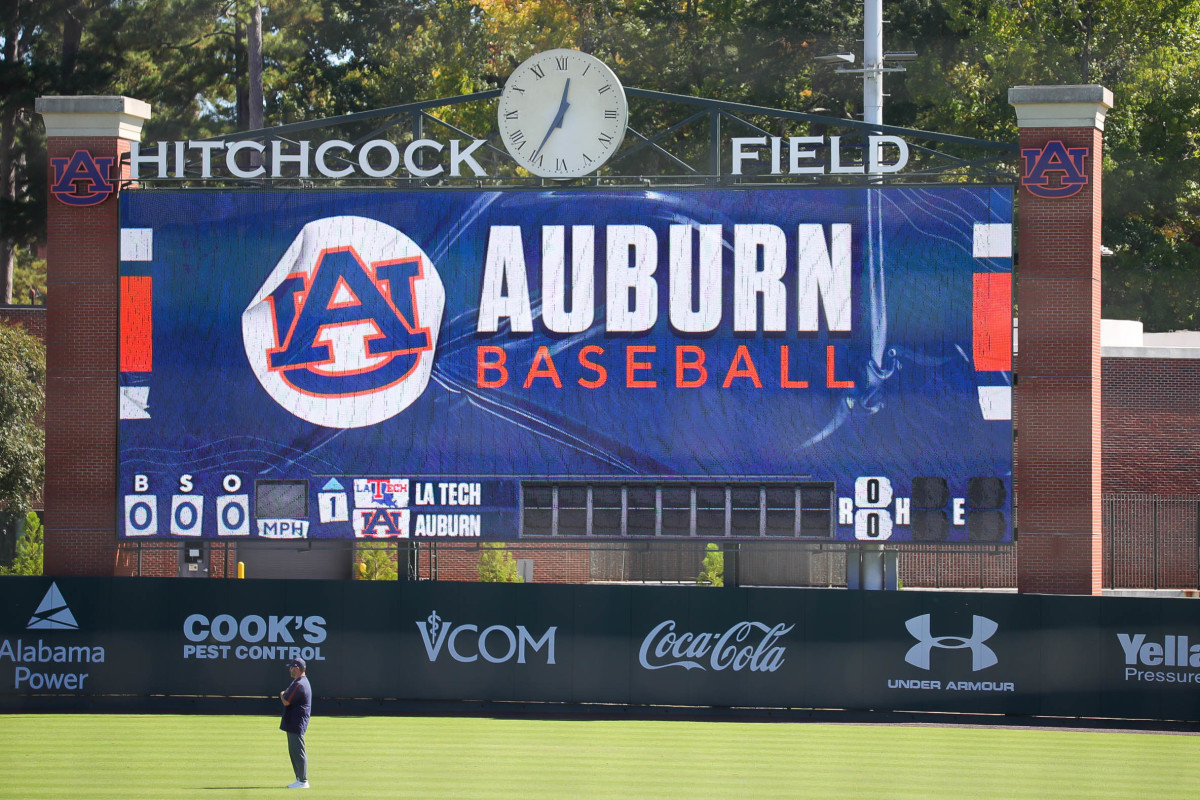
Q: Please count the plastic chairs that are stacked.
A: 0